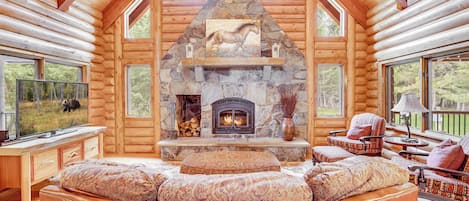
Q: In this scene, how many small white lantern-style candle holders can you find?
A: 2